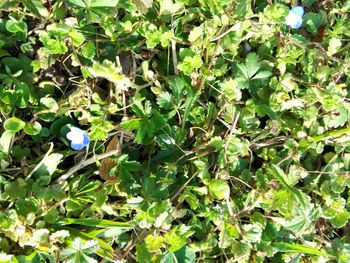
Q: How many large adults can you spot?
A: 0